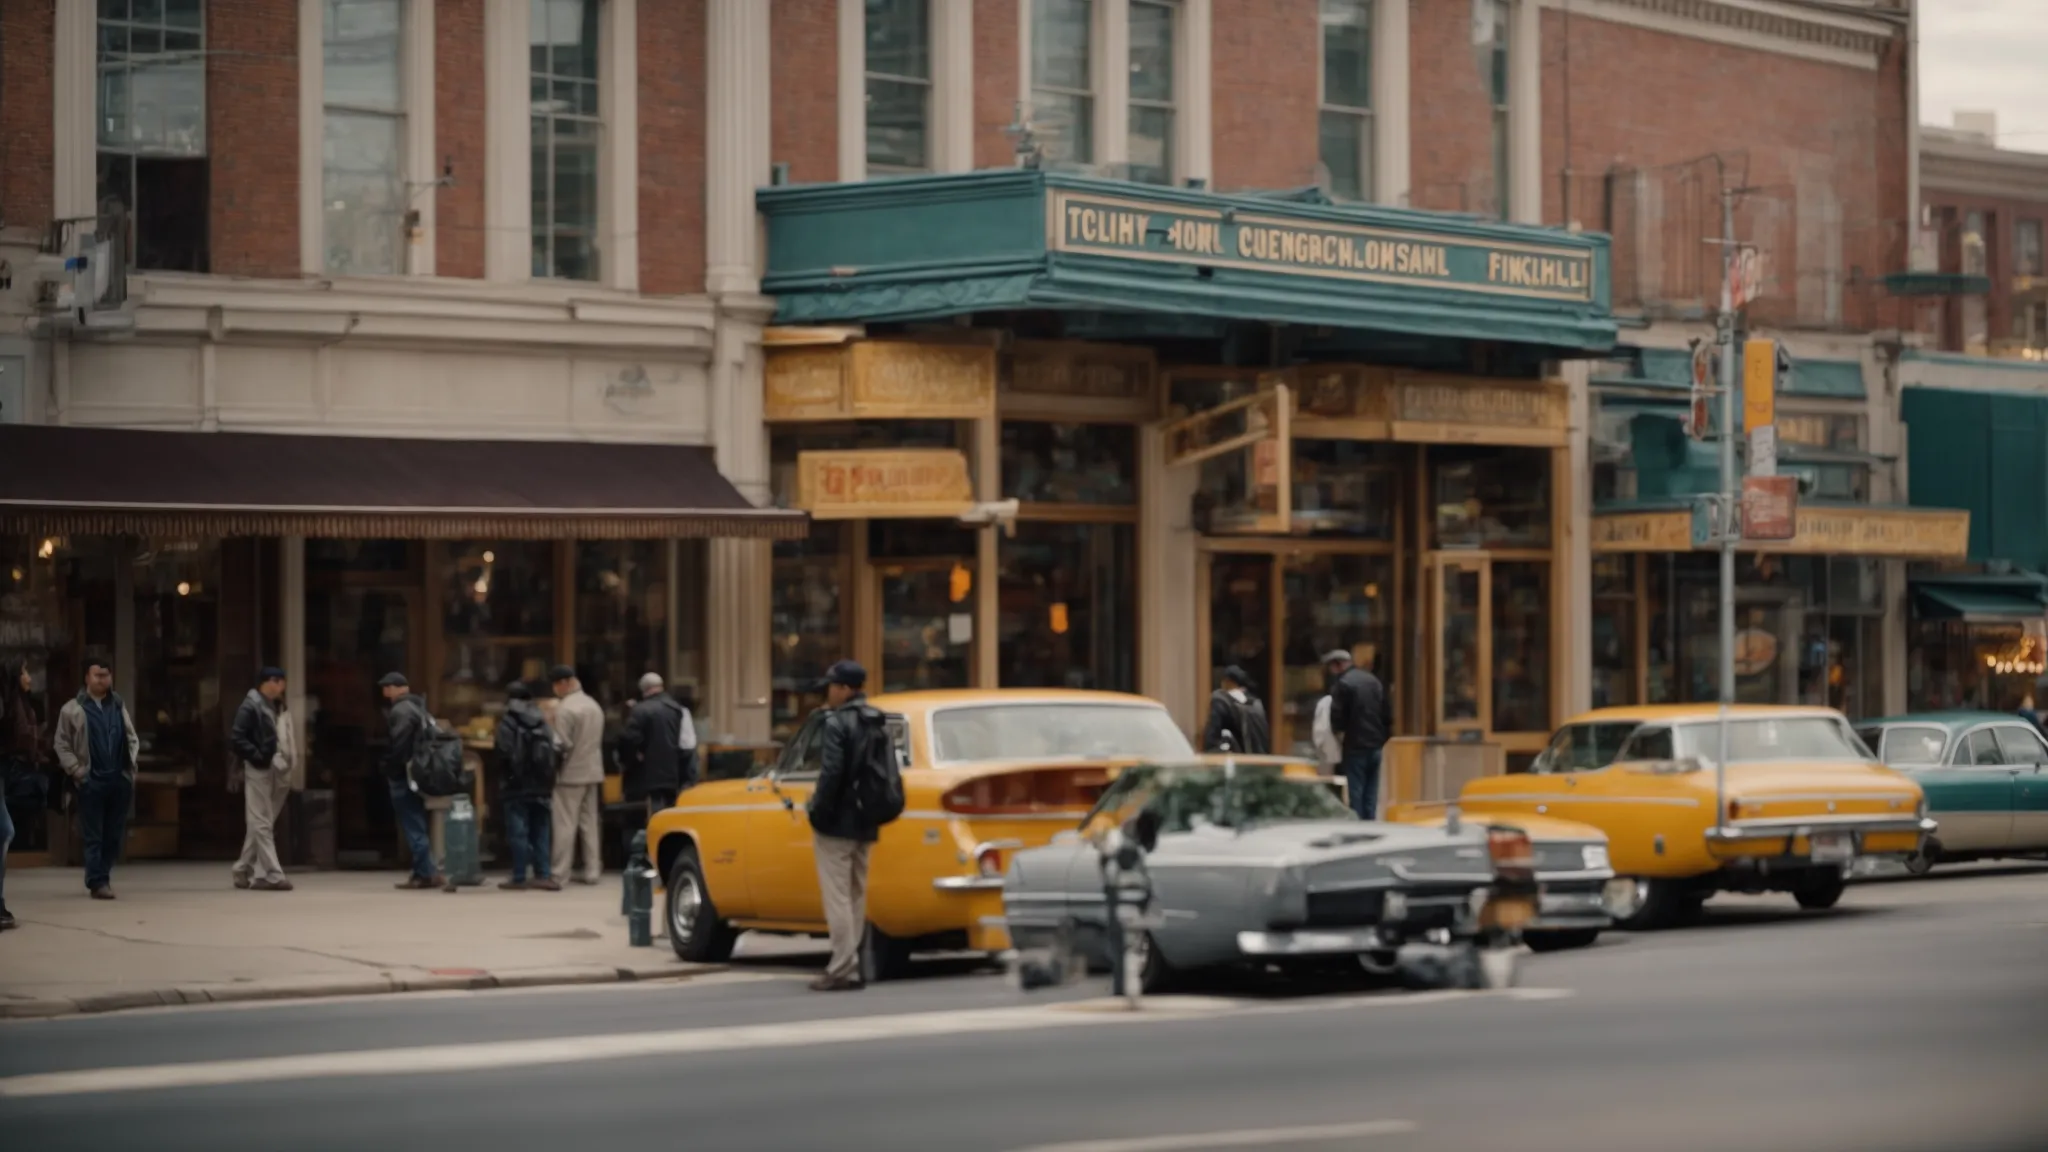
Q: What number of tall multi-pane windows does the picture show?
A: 8